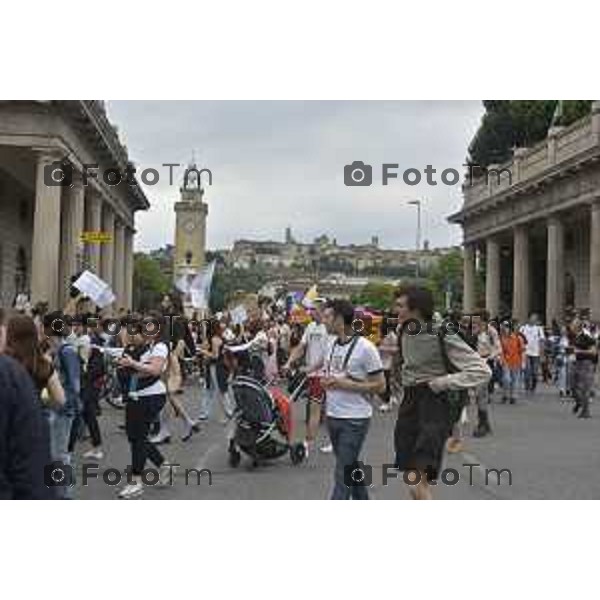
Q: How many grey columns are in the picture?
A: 11